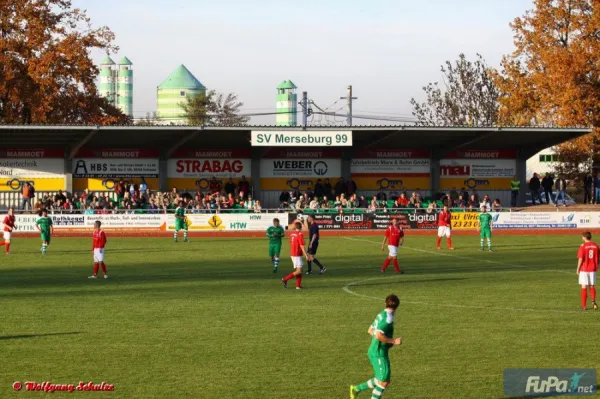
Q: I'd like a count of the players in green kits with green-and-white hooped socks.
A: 5